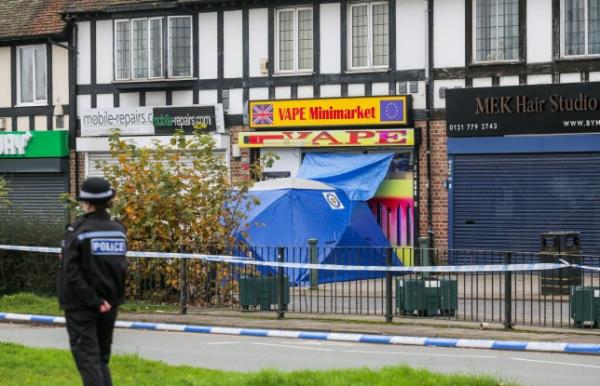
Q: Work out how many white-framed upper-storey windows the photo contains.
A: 6